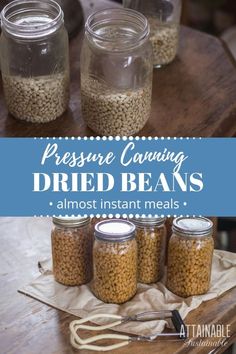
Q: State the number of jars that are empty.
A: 0